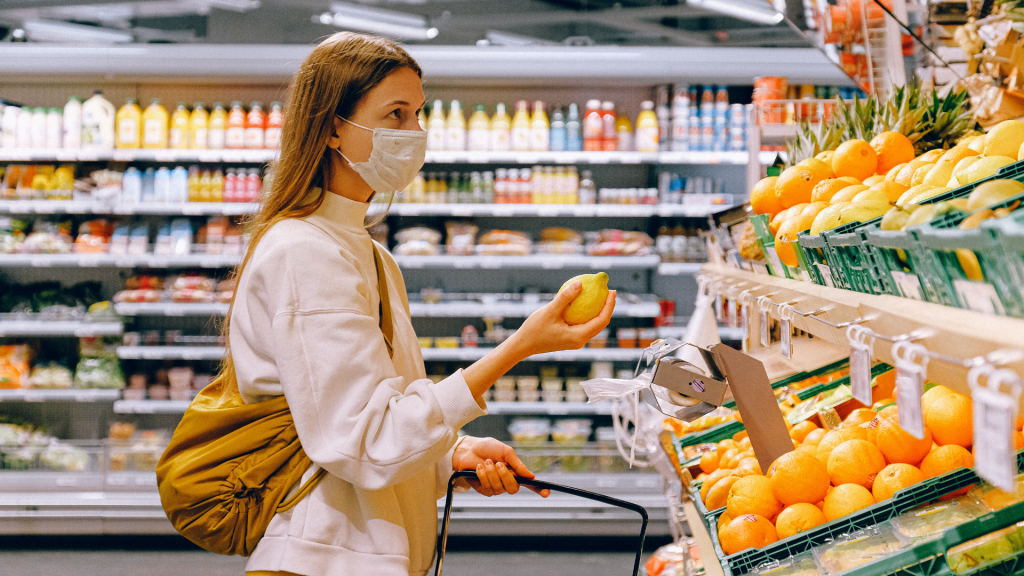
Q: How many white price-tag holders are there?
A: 8